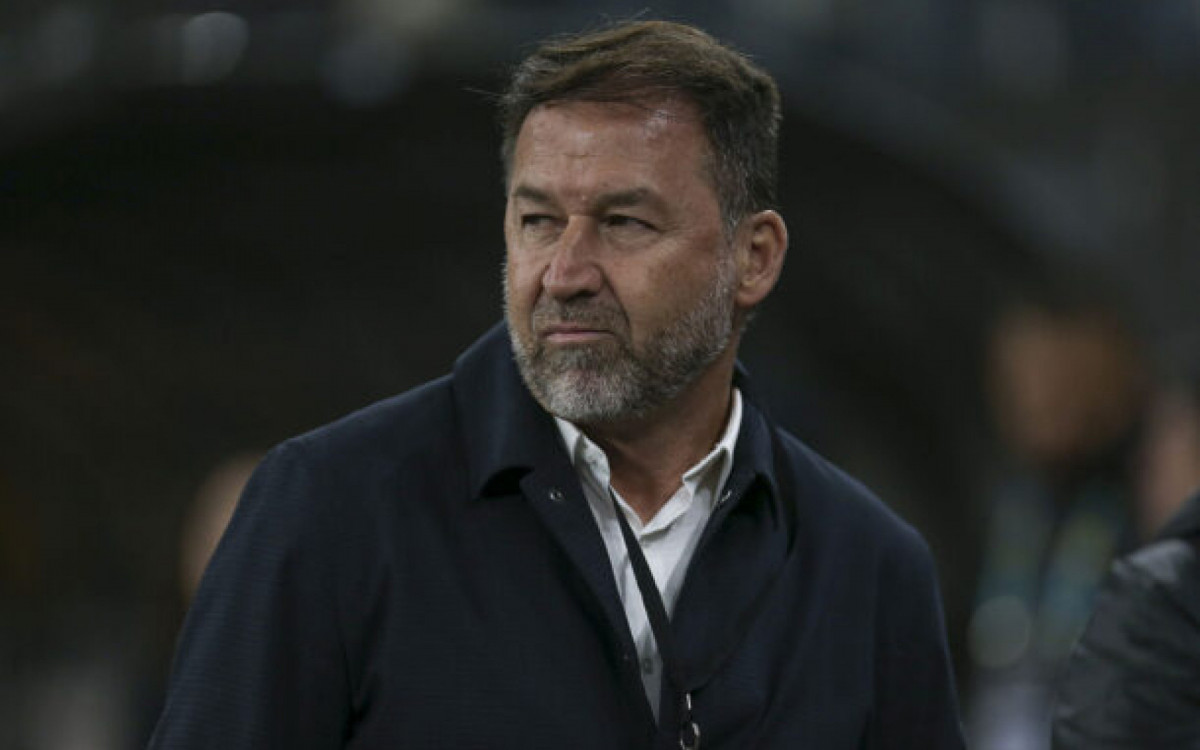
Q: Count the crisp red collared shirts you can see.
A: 0